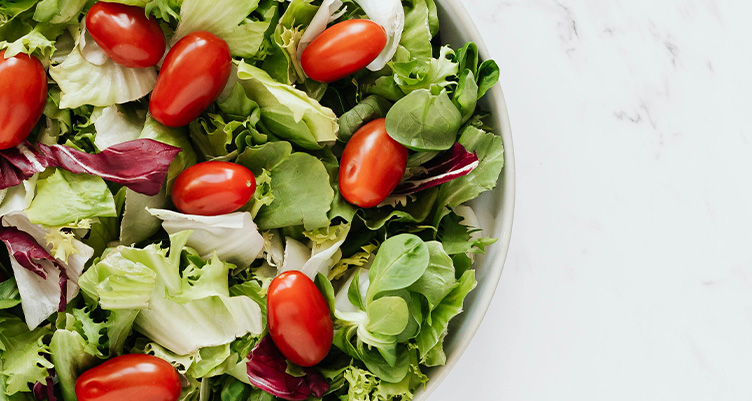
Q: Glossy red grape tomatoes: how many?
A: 8